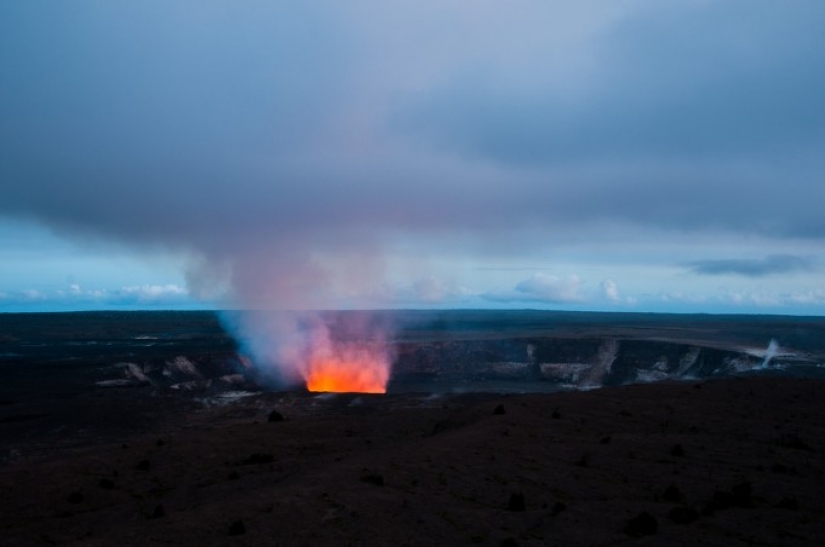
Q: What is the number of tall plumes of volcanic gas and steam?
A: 1